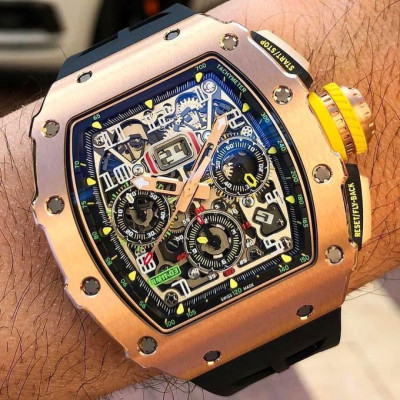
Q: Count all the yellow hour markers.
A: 12